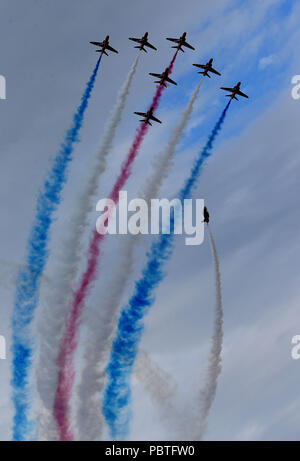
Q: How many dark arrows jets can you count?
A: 8